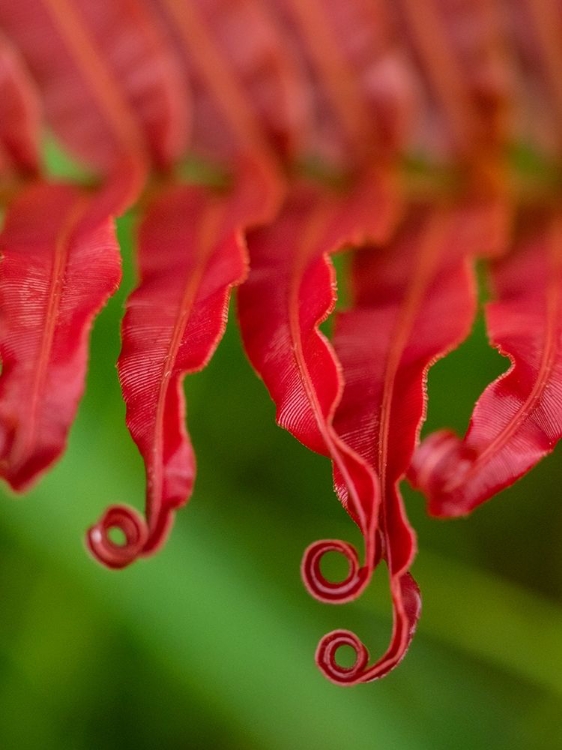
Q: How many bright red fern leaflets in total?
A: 5